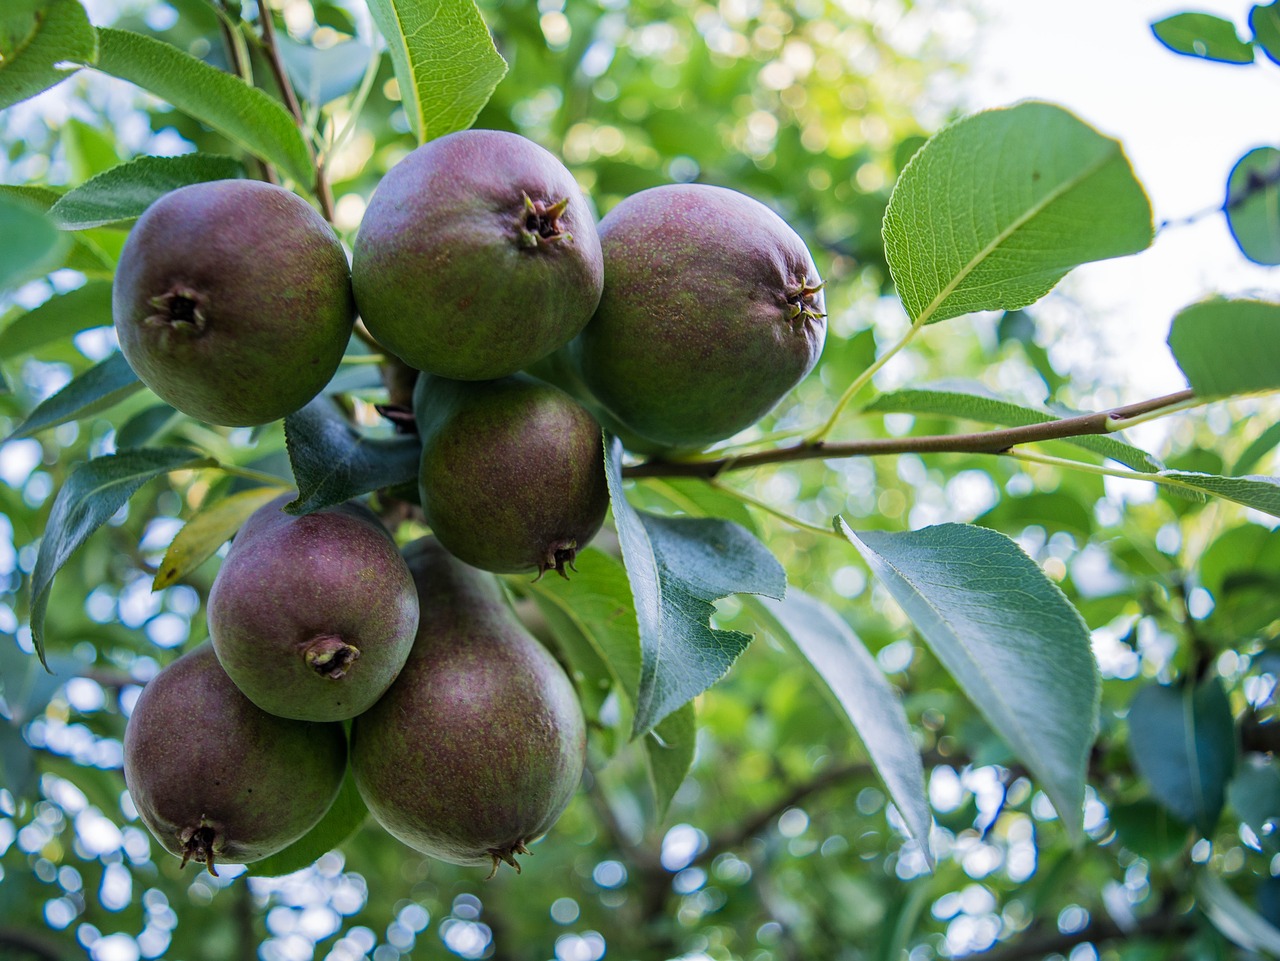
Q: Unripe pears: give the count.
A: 7